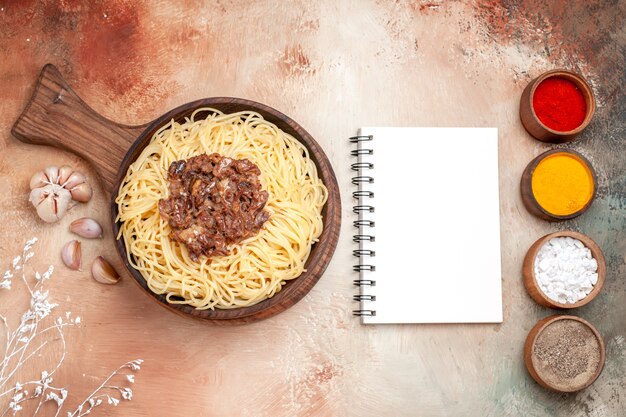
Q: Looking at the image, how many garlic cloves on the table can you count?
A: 3